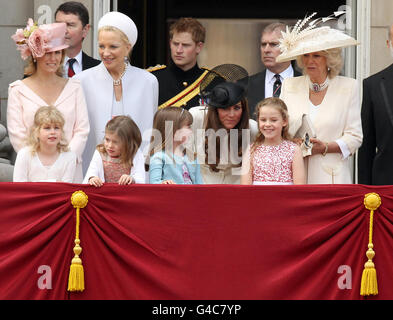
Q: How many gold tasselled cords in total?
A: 2